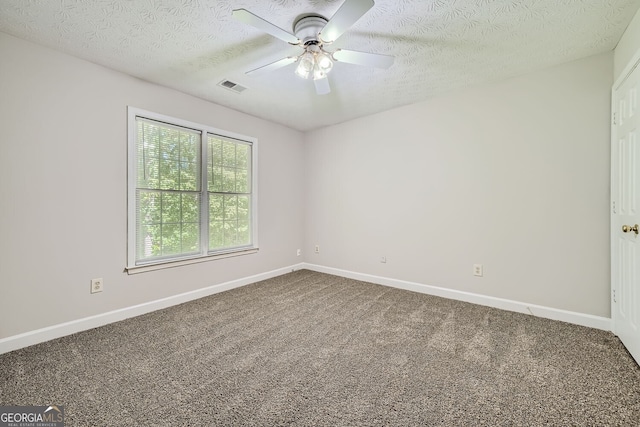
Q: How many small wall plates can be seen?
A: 5